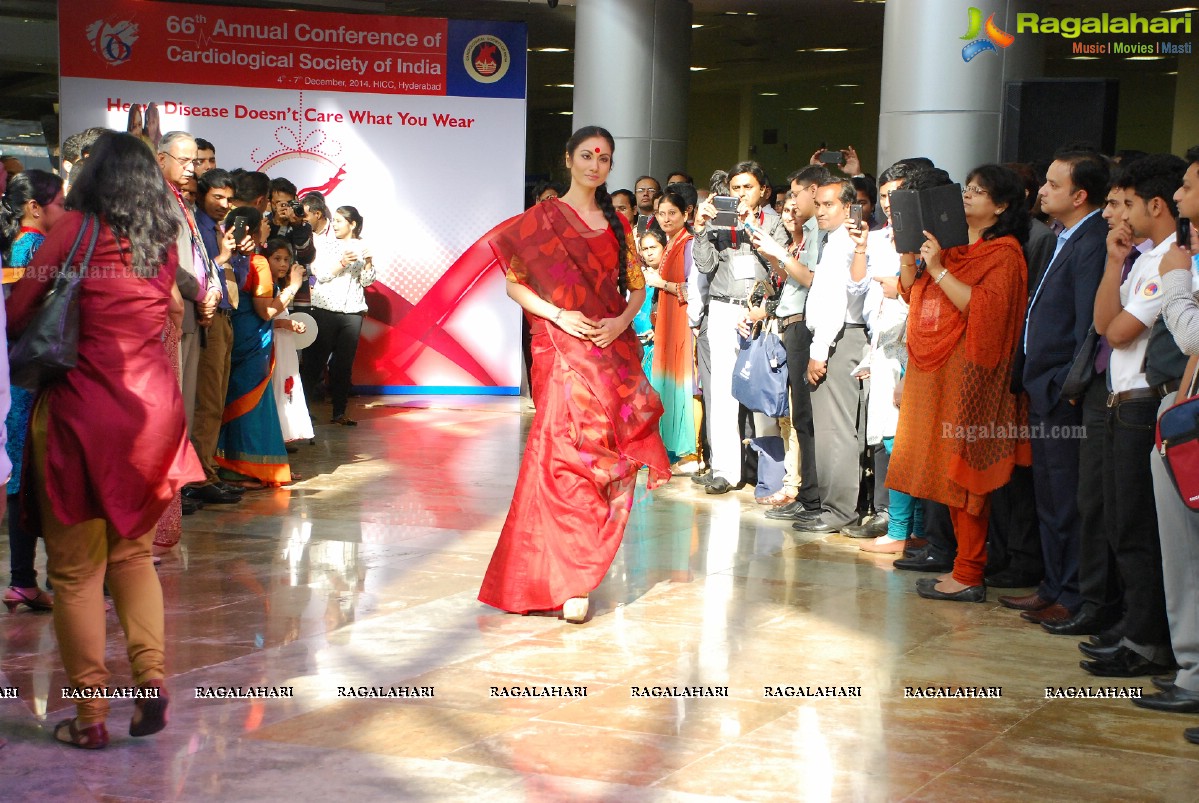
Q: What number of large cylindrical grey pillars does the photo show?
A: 2